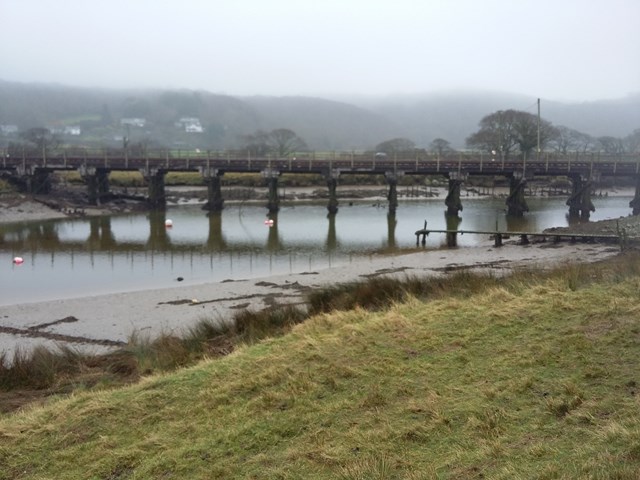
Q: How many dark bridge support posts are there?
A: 11